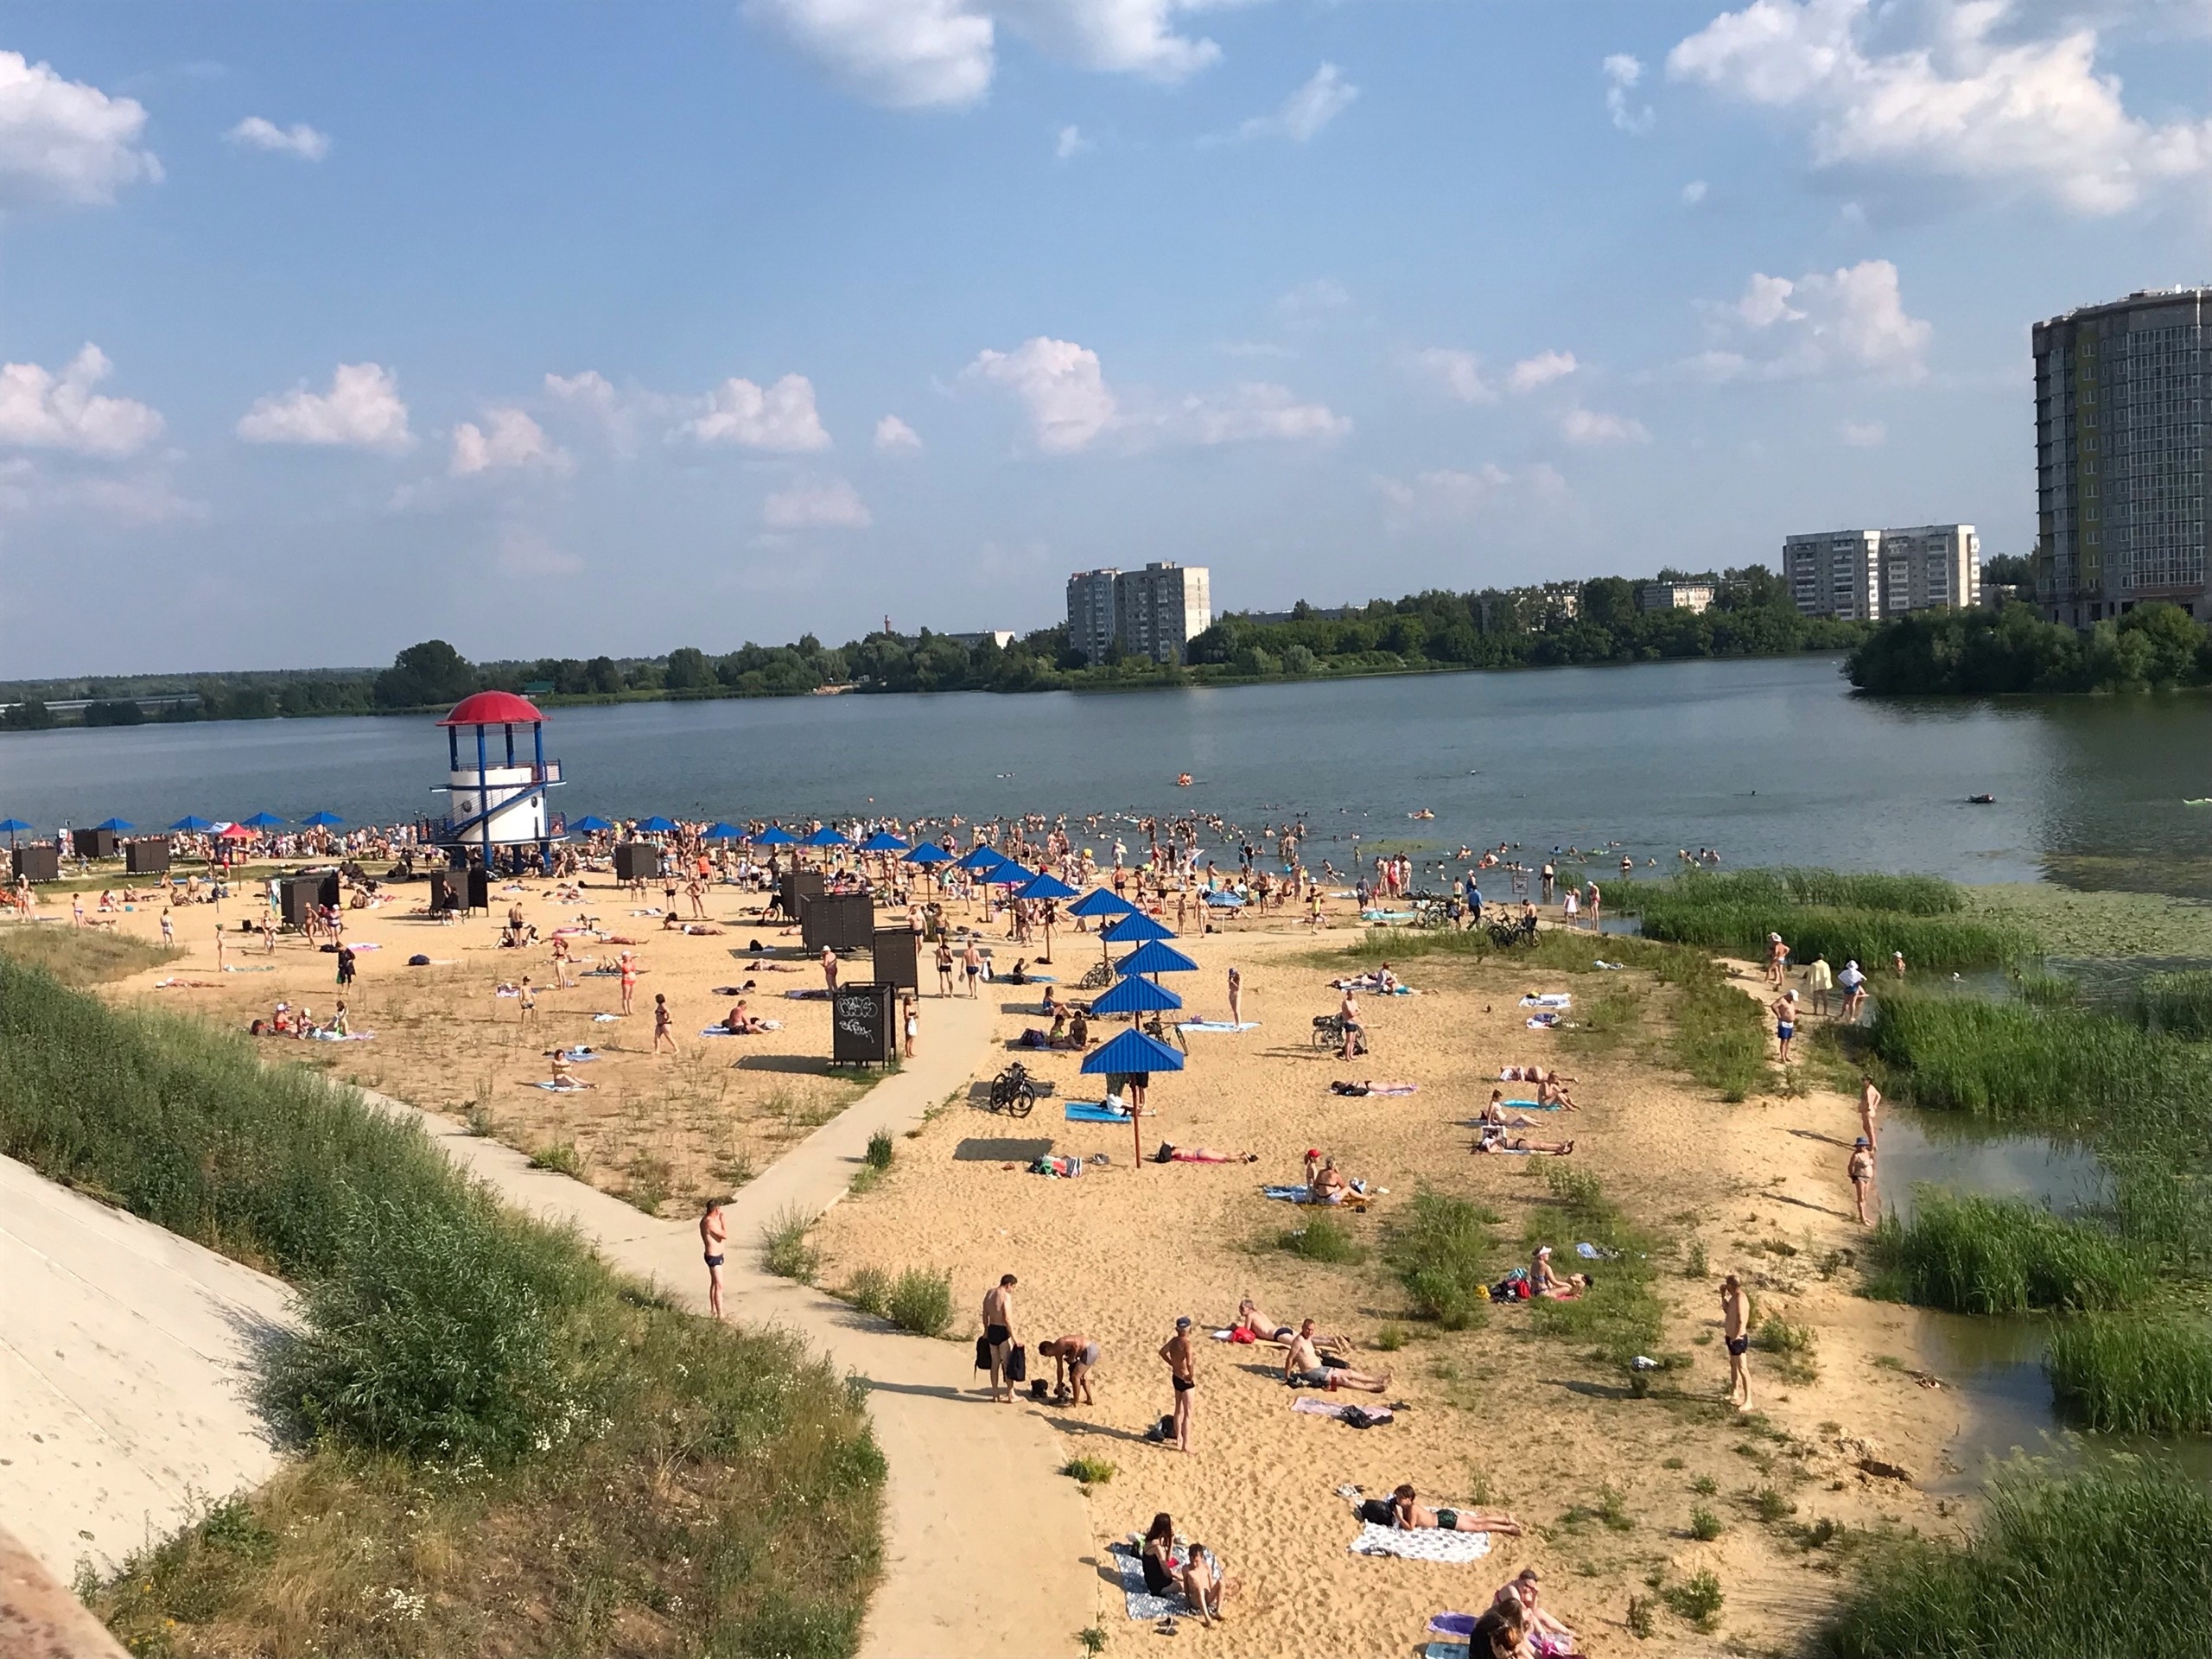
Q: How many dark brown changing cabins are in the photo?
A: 10